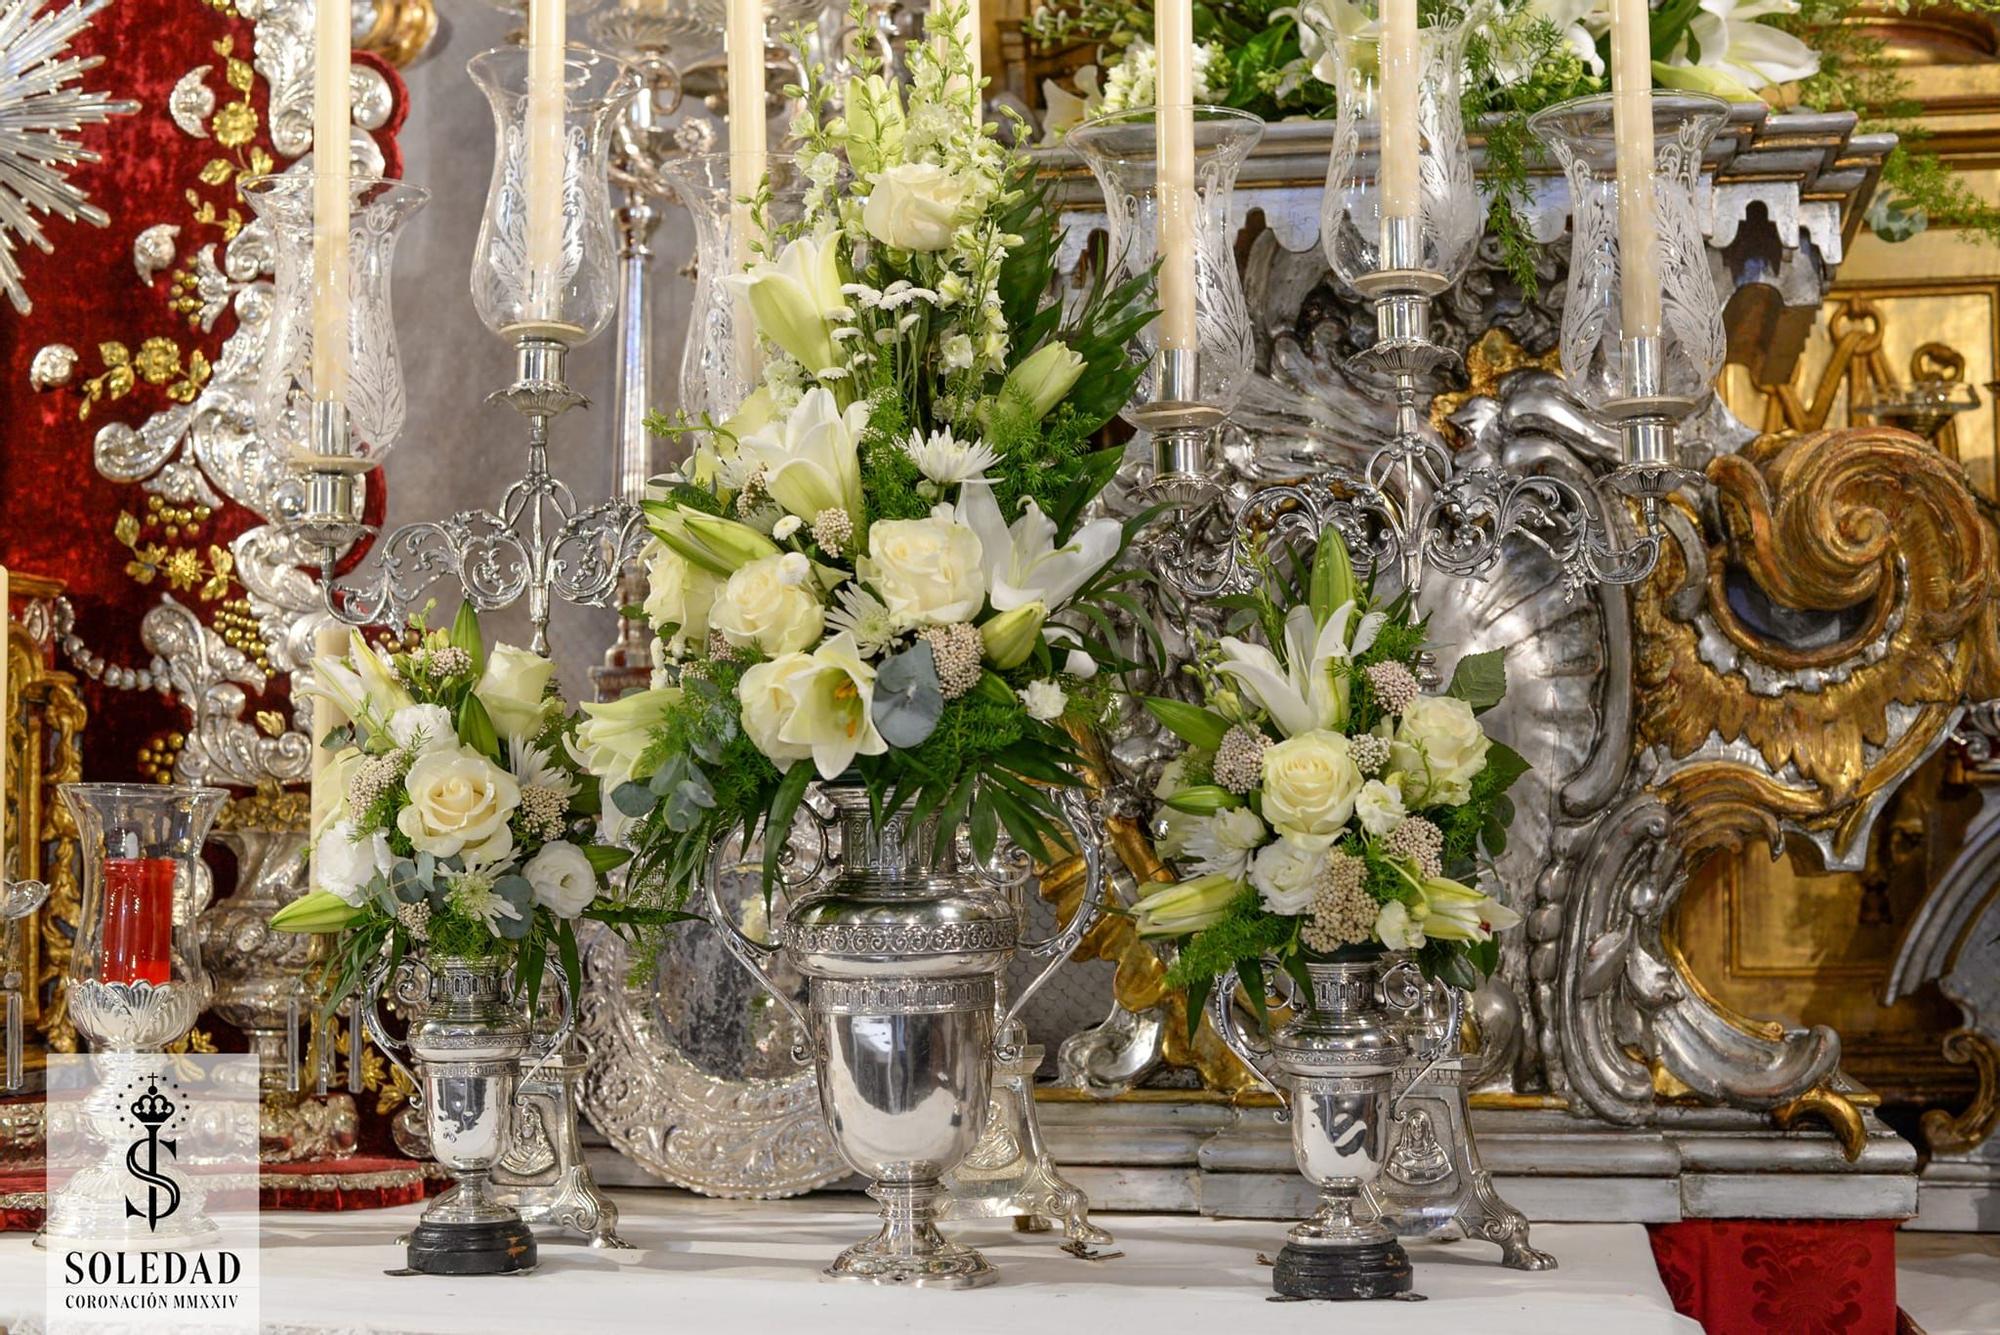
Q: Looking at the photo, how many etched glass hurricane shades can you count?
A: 6